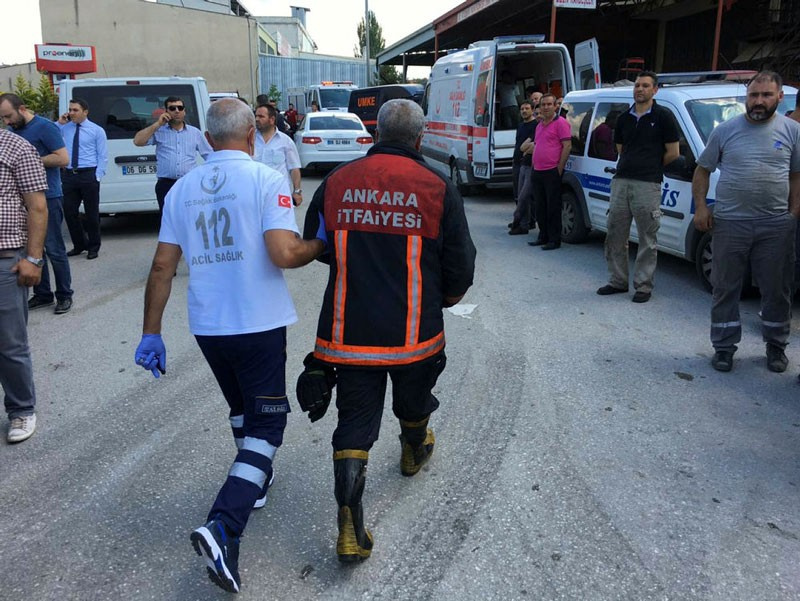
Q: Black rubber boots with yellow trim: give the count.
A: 2